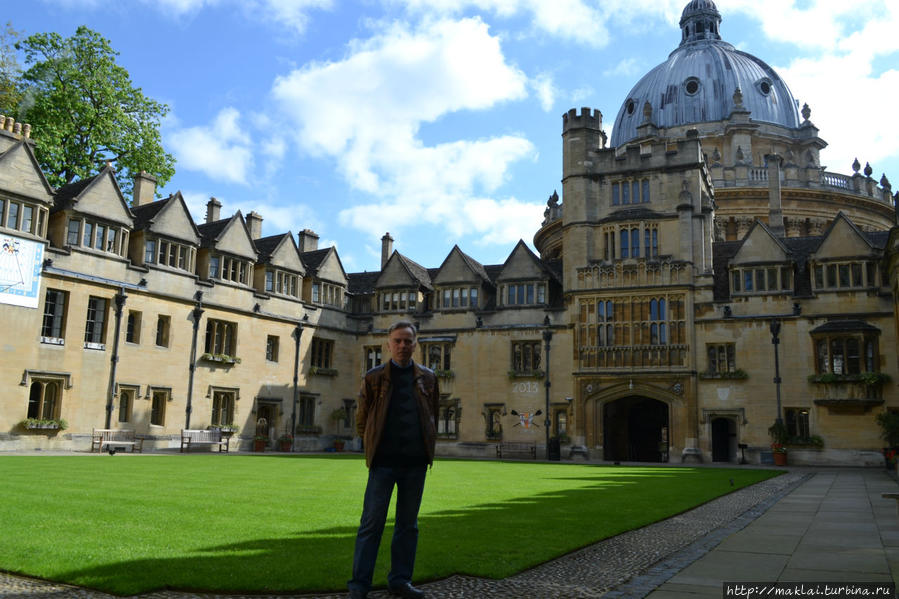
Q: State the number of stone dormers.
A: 11